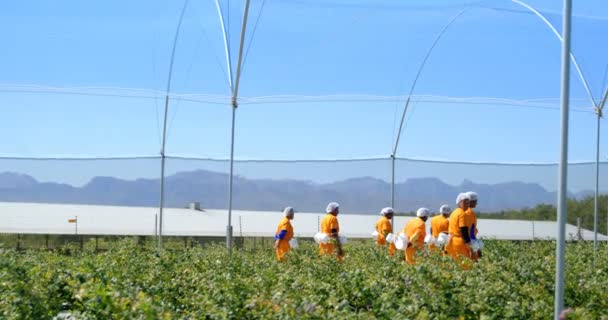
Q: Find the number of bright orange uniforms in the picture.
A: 7